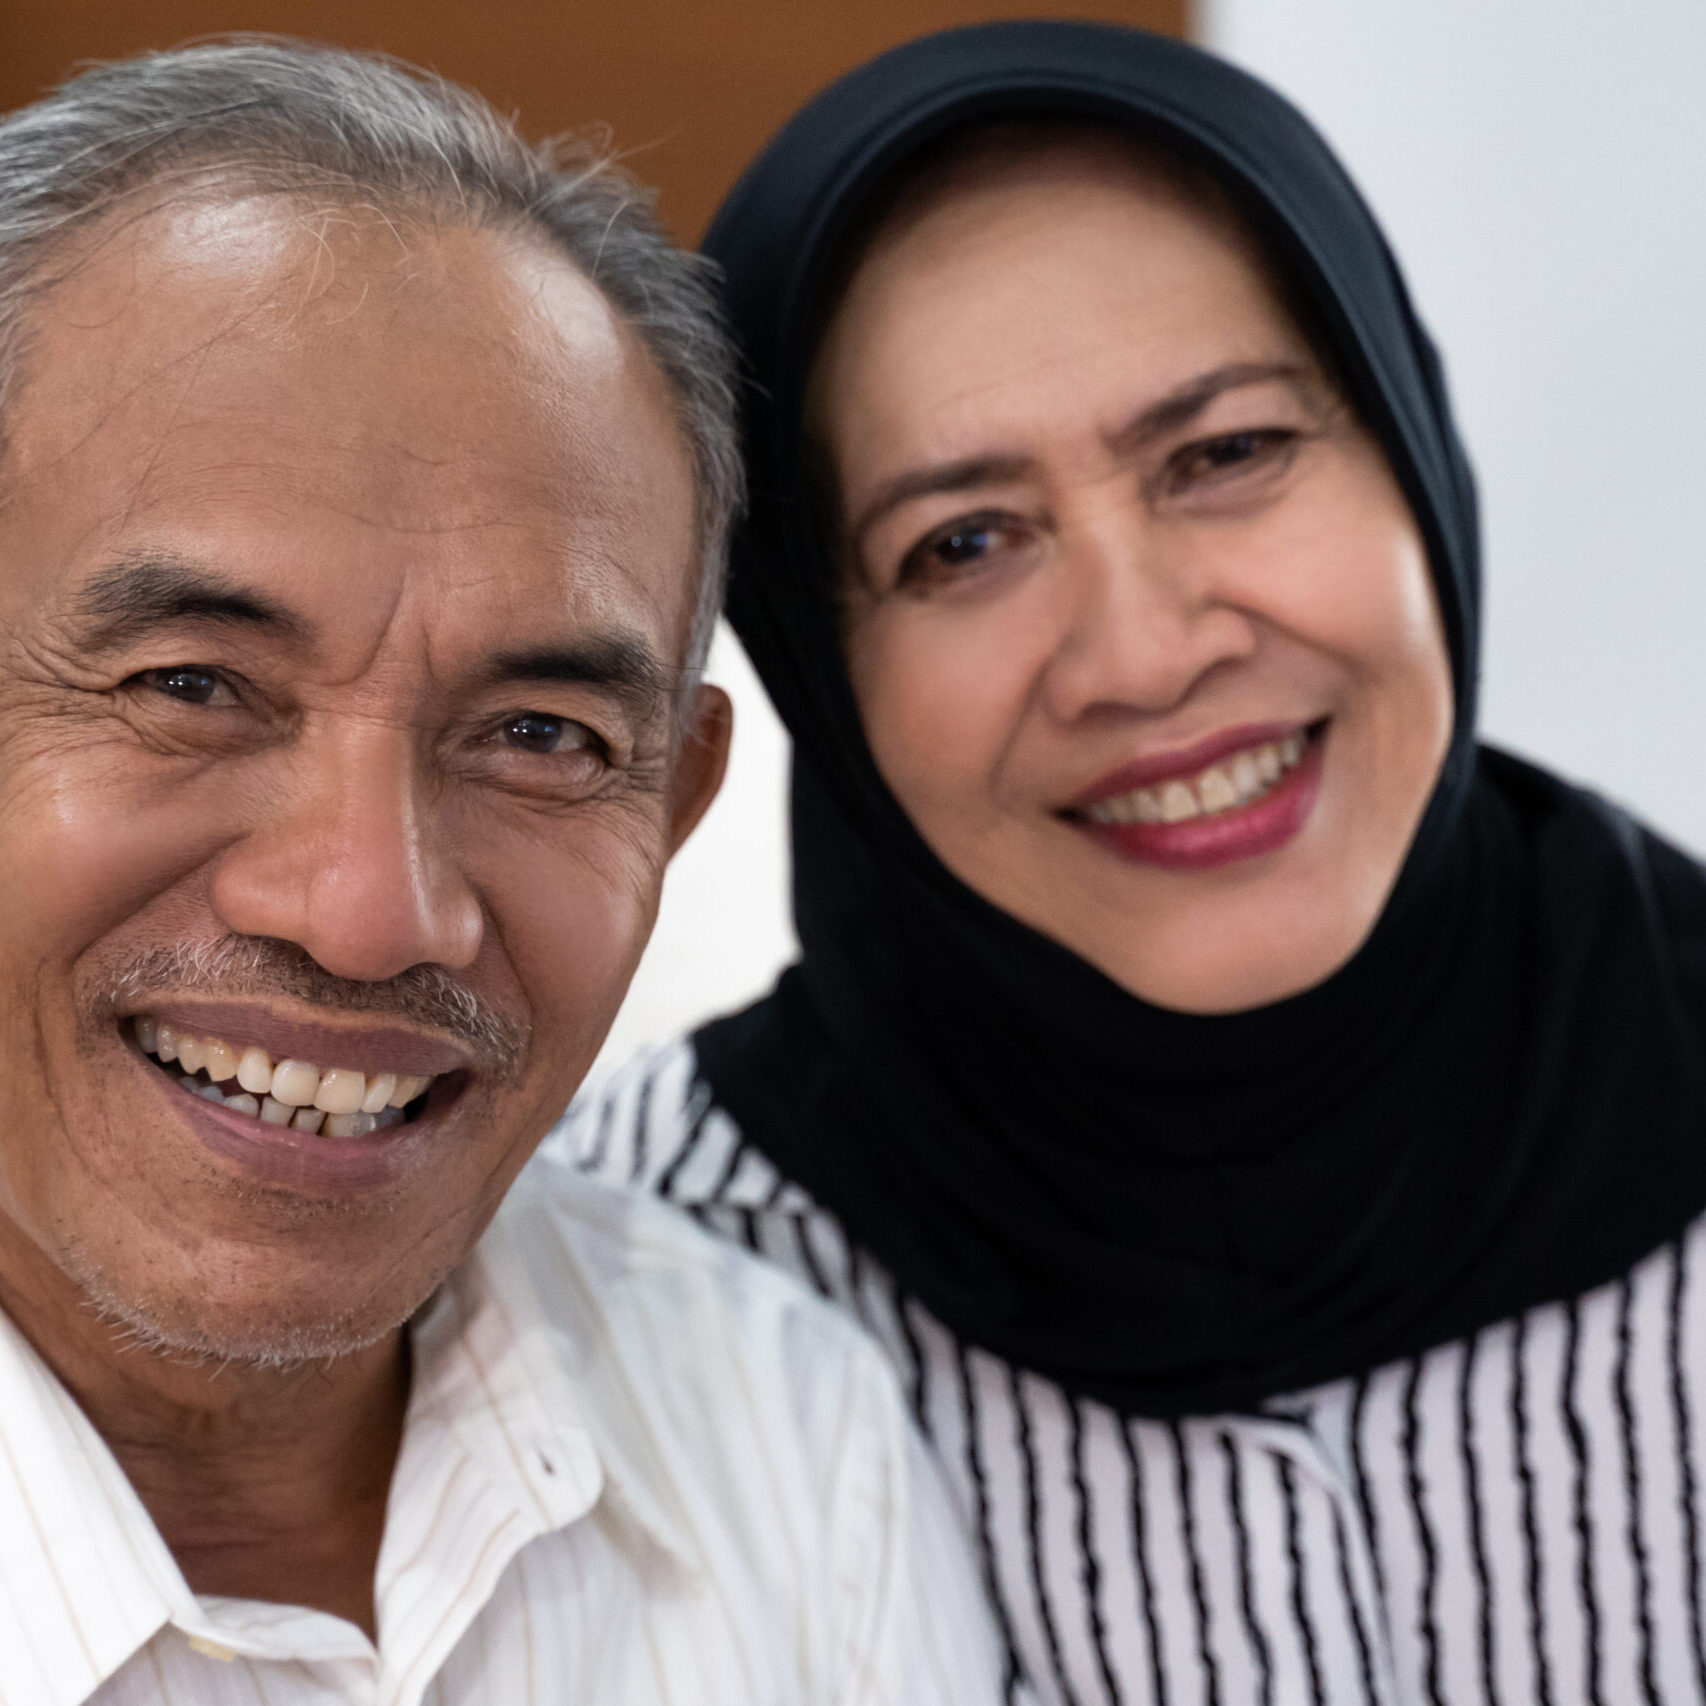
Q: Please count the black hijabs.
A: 1